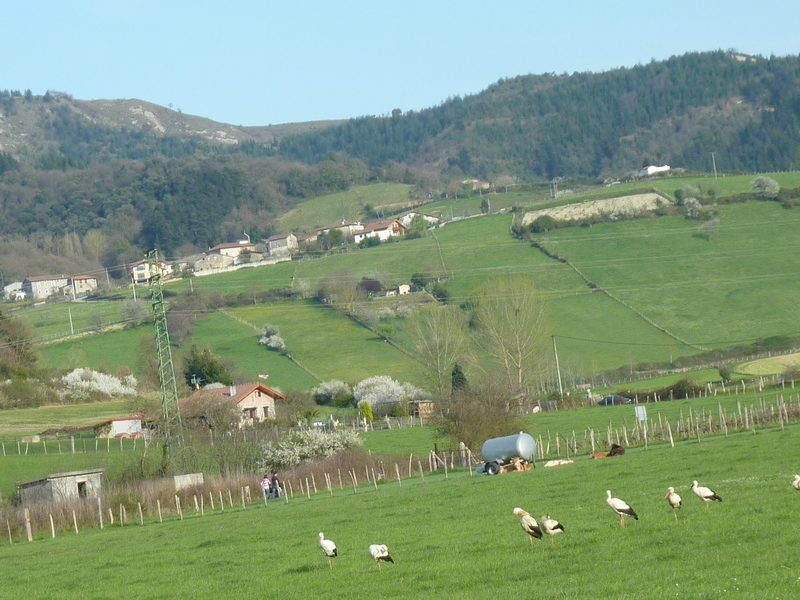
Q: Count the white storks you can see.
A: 8